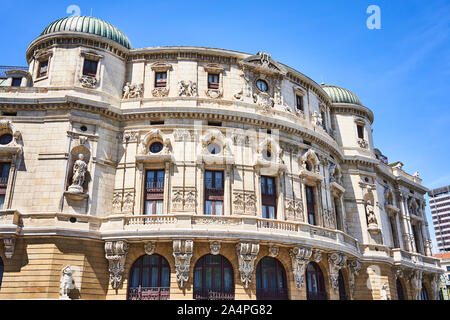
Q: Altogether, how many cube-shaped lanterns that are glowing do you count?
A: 0